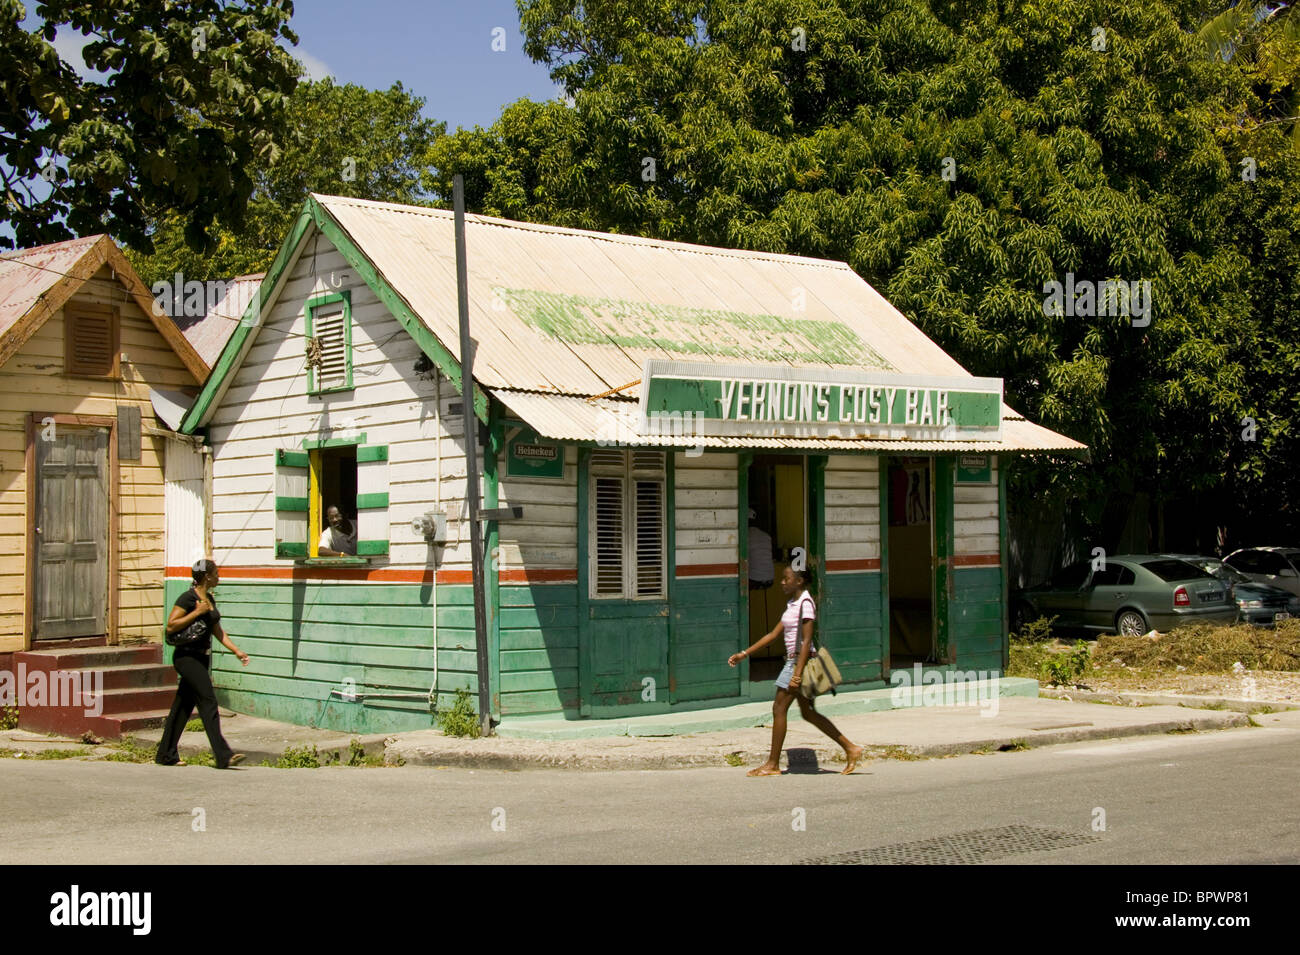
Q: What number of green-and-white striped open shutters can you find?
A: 2